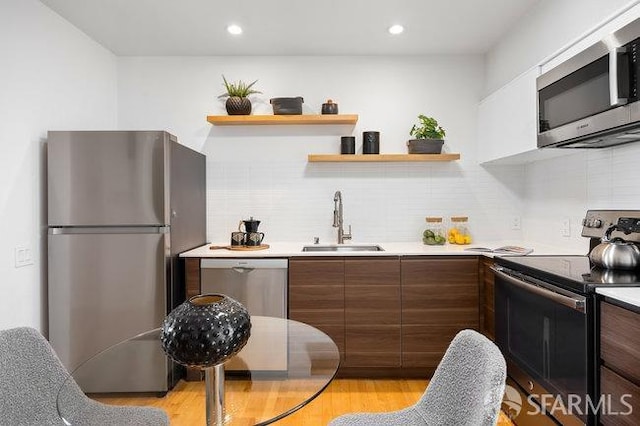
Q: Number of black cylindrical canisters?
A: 2